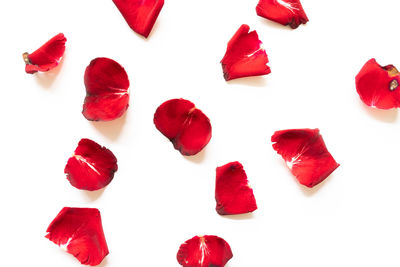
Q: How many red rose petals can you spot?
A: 12